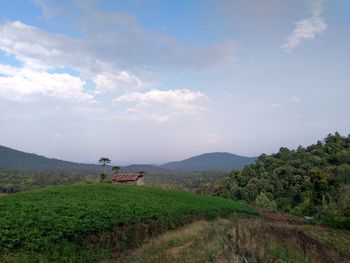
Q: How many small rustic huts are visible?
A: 1